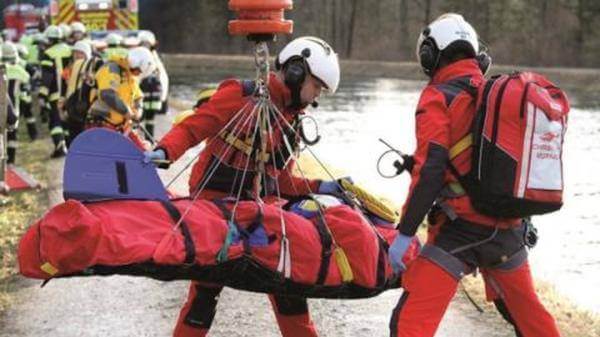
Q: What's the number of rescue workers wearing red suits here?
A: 2